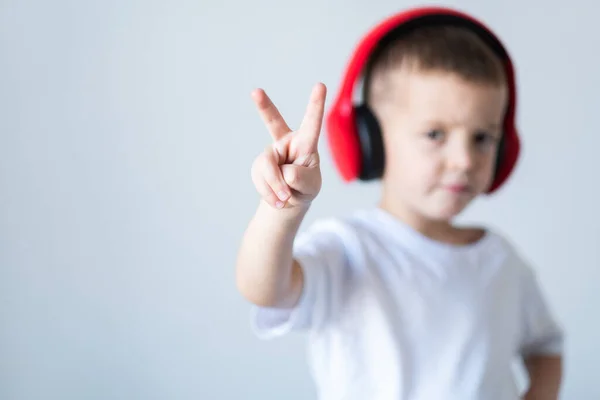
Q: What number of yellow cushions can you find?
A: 0